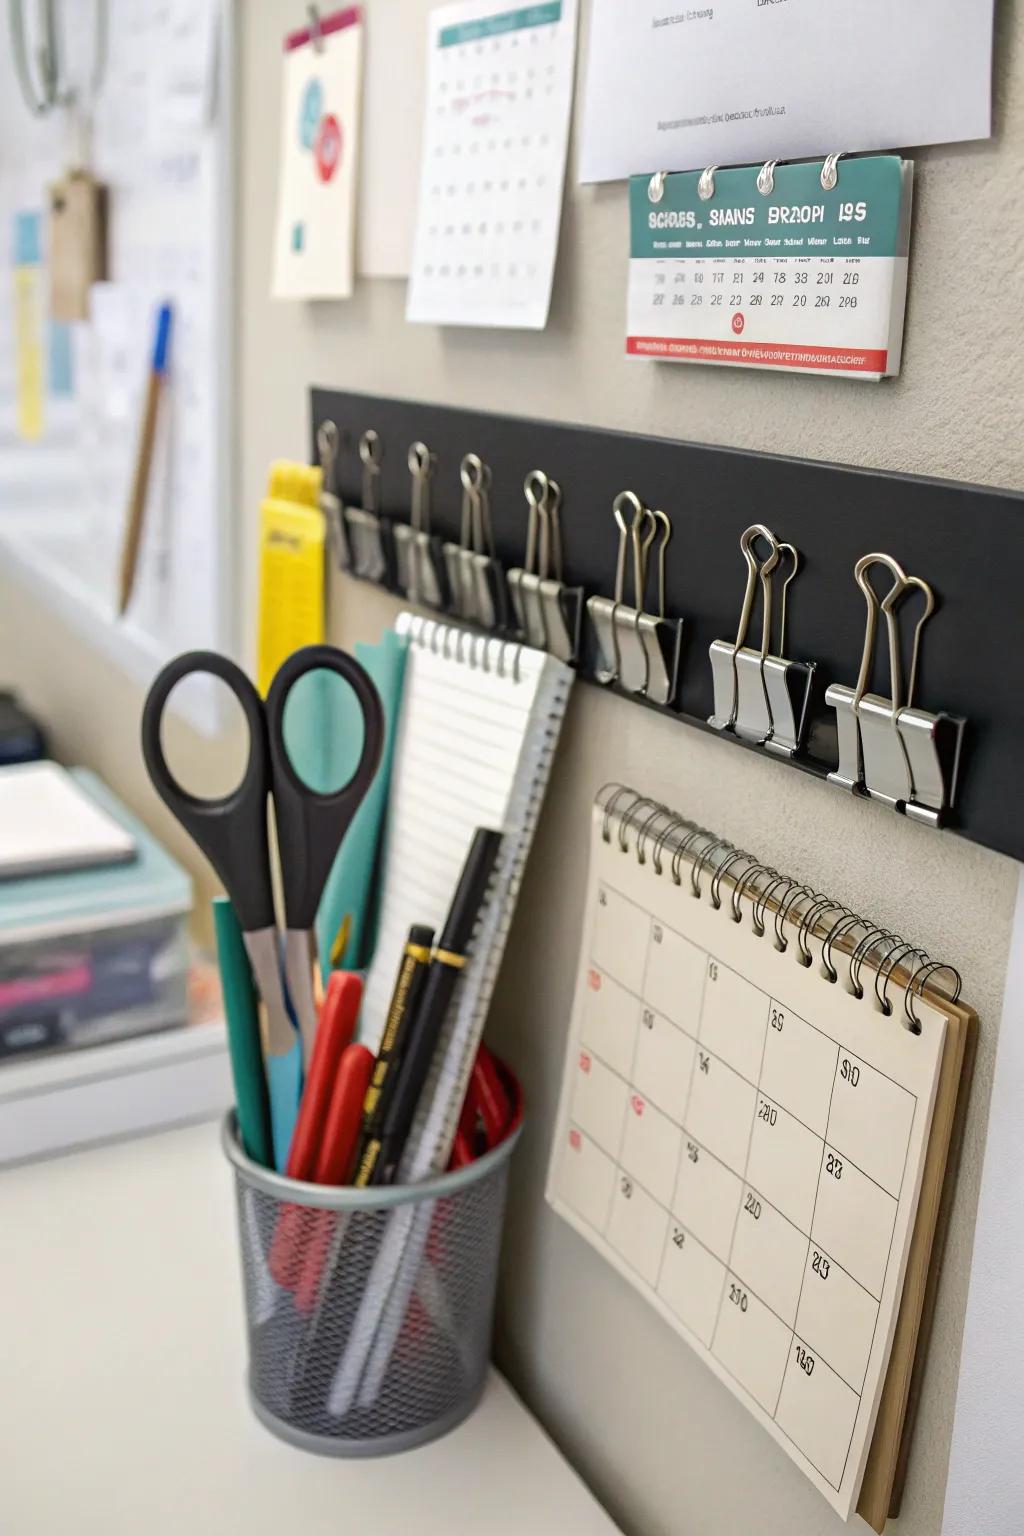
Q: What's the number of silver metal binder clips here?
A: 8